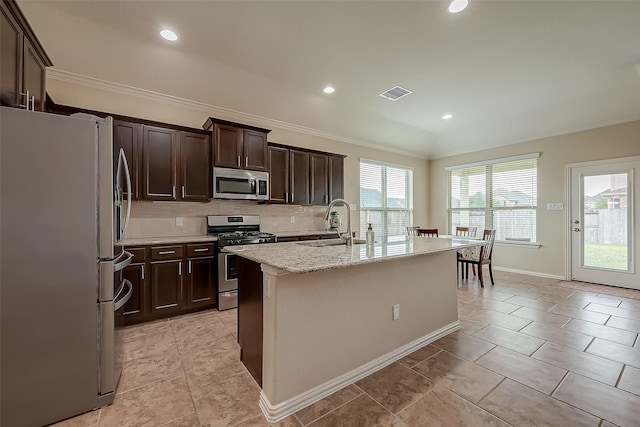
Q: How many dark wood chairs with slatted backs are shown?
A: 4